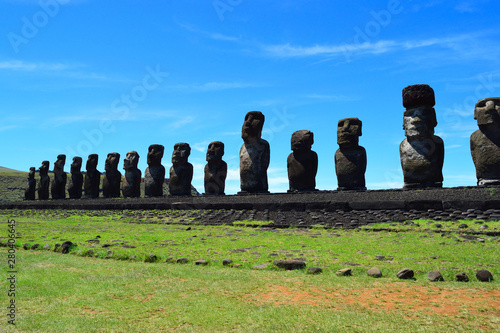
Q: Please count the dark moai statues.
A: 15